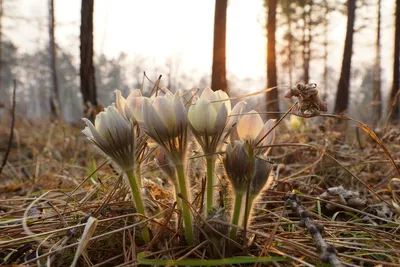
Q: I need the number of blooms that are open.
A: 5